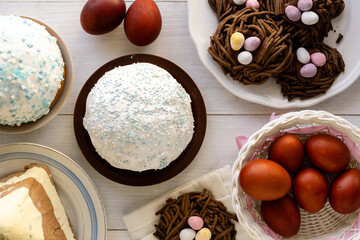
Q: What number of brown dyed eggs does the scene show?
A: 8